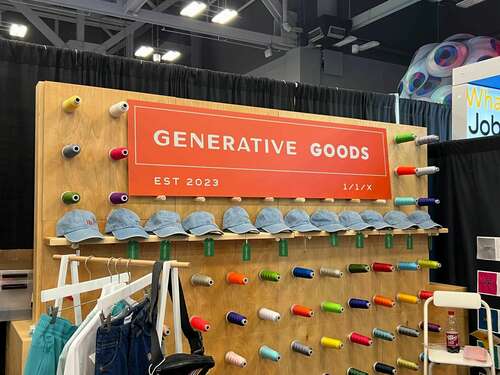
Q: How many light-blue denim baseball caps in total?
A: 12